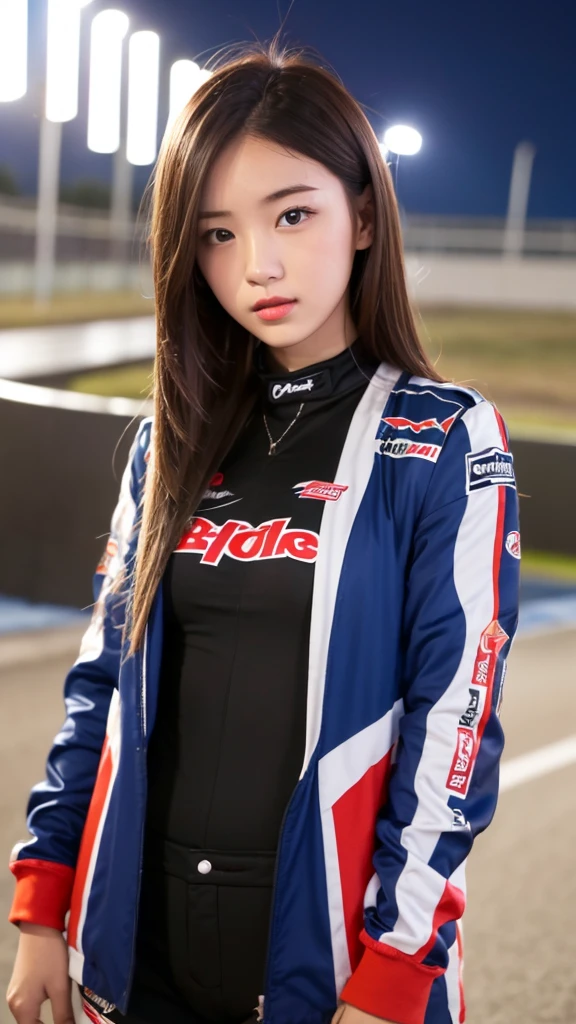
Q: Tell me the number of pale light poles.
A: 3